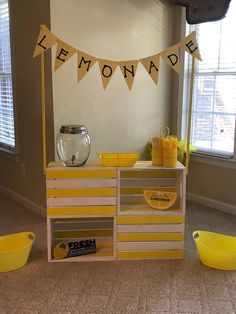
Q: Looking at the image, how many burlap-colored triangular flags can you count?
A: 8